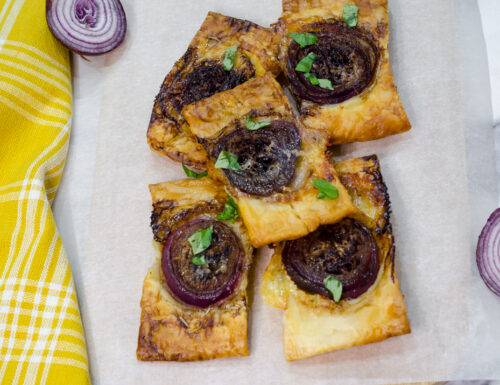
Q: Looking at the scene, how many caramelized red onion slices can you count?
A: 5